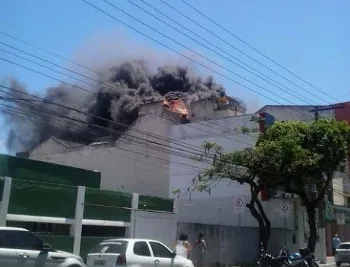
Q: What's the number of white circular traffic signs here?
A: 2